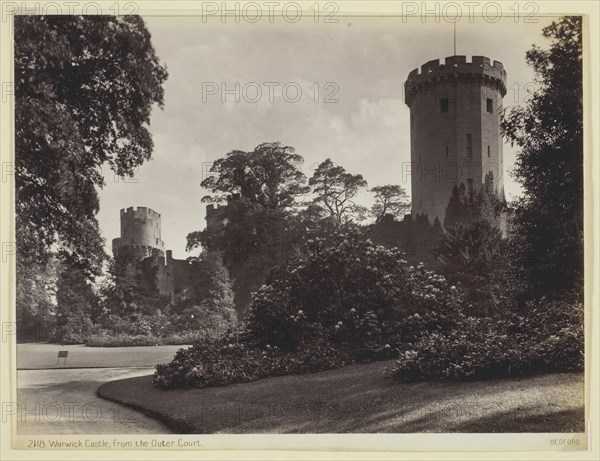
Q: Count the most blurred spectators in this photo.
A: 0